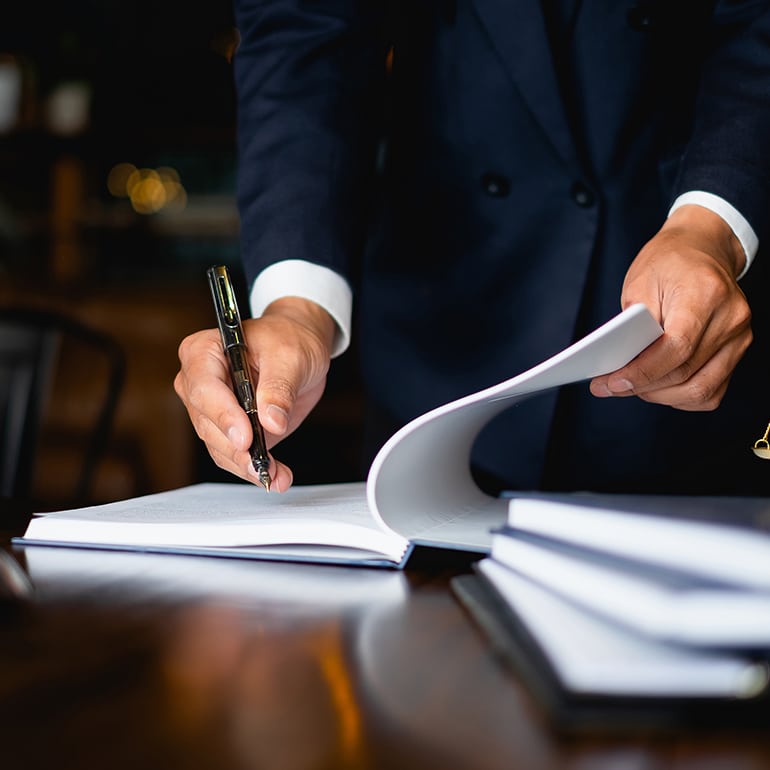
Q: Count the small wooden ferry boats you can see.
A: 0